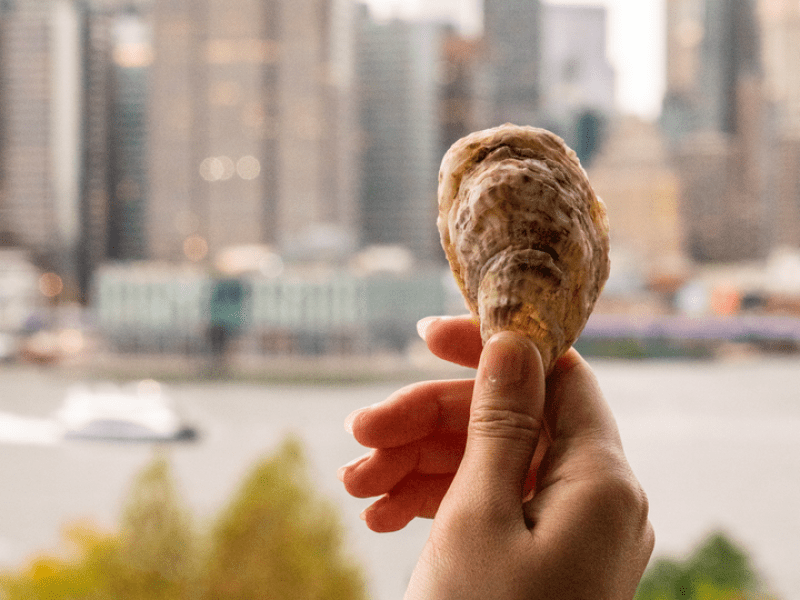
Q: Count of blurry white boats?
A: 1